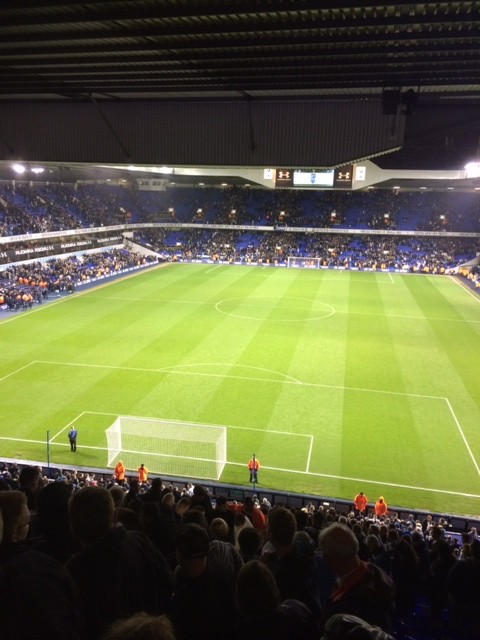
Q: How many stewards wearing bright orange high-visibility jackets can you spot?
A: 5